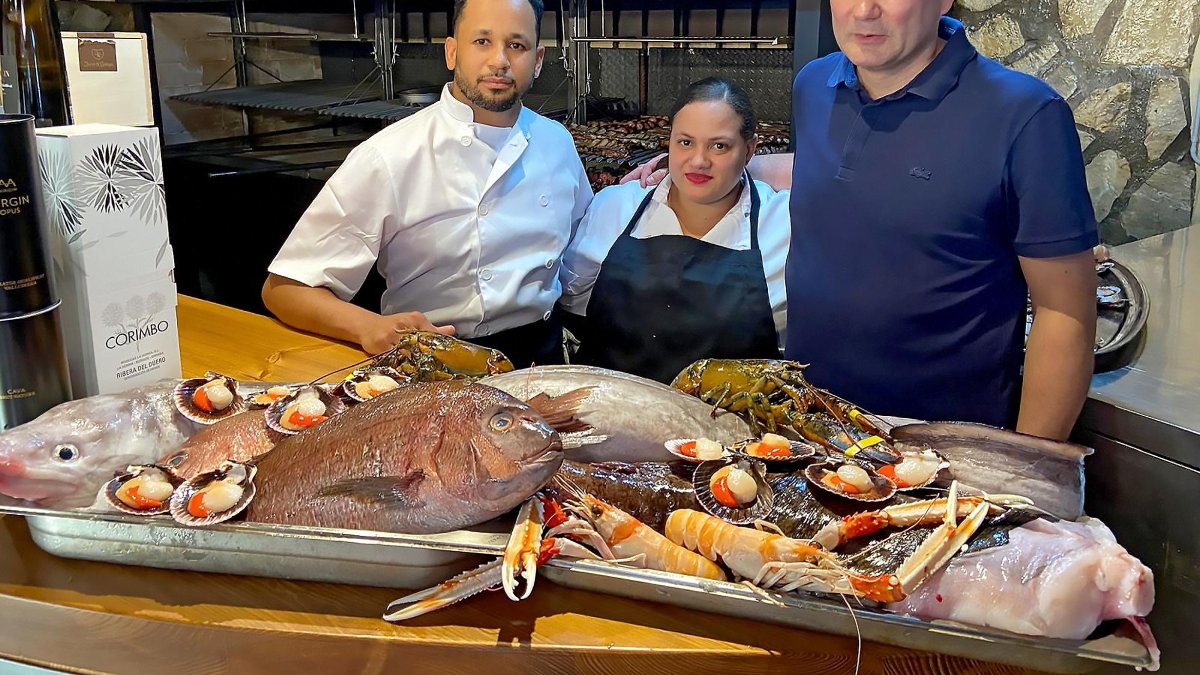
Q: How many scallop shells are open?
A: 11